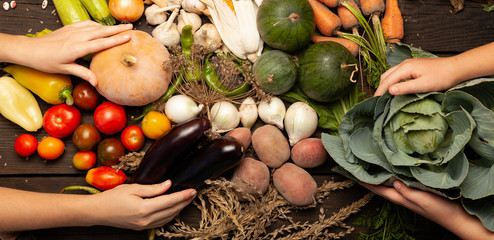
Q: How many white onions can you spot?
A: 5